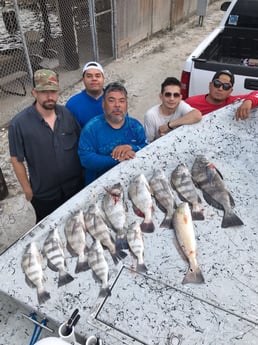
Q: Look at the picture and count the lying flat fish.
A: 12